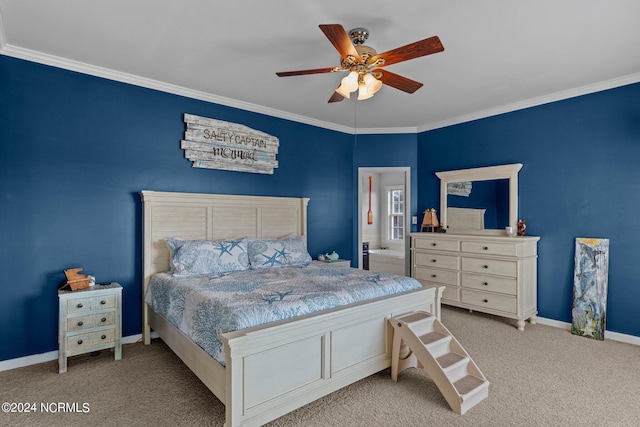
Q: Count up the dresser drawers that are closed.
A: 8